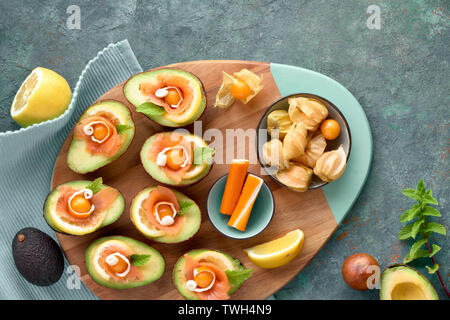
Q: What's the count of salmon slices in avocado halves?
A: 7